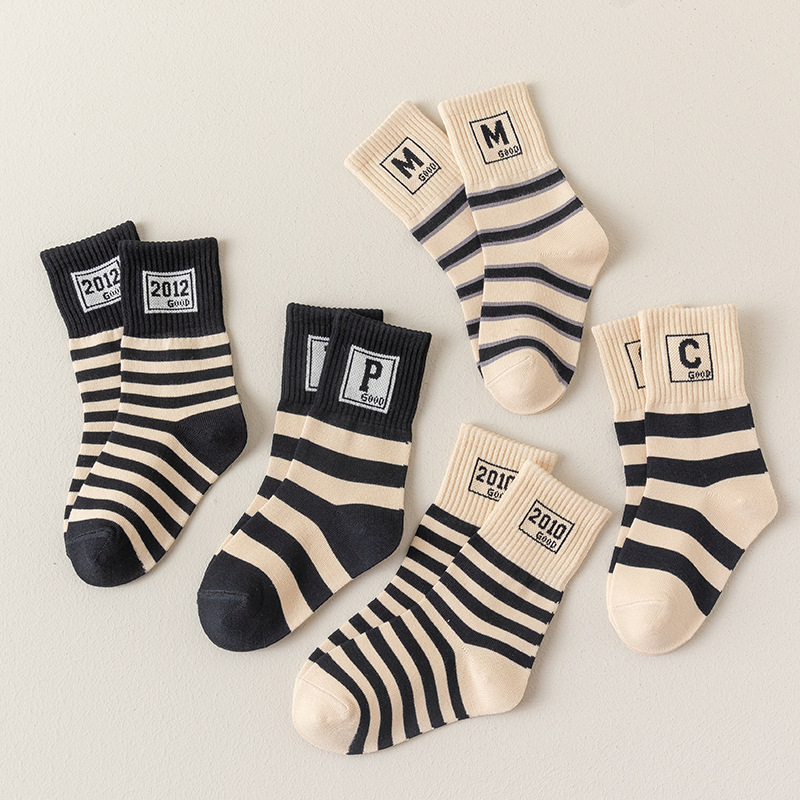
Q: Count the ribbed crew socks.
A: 10